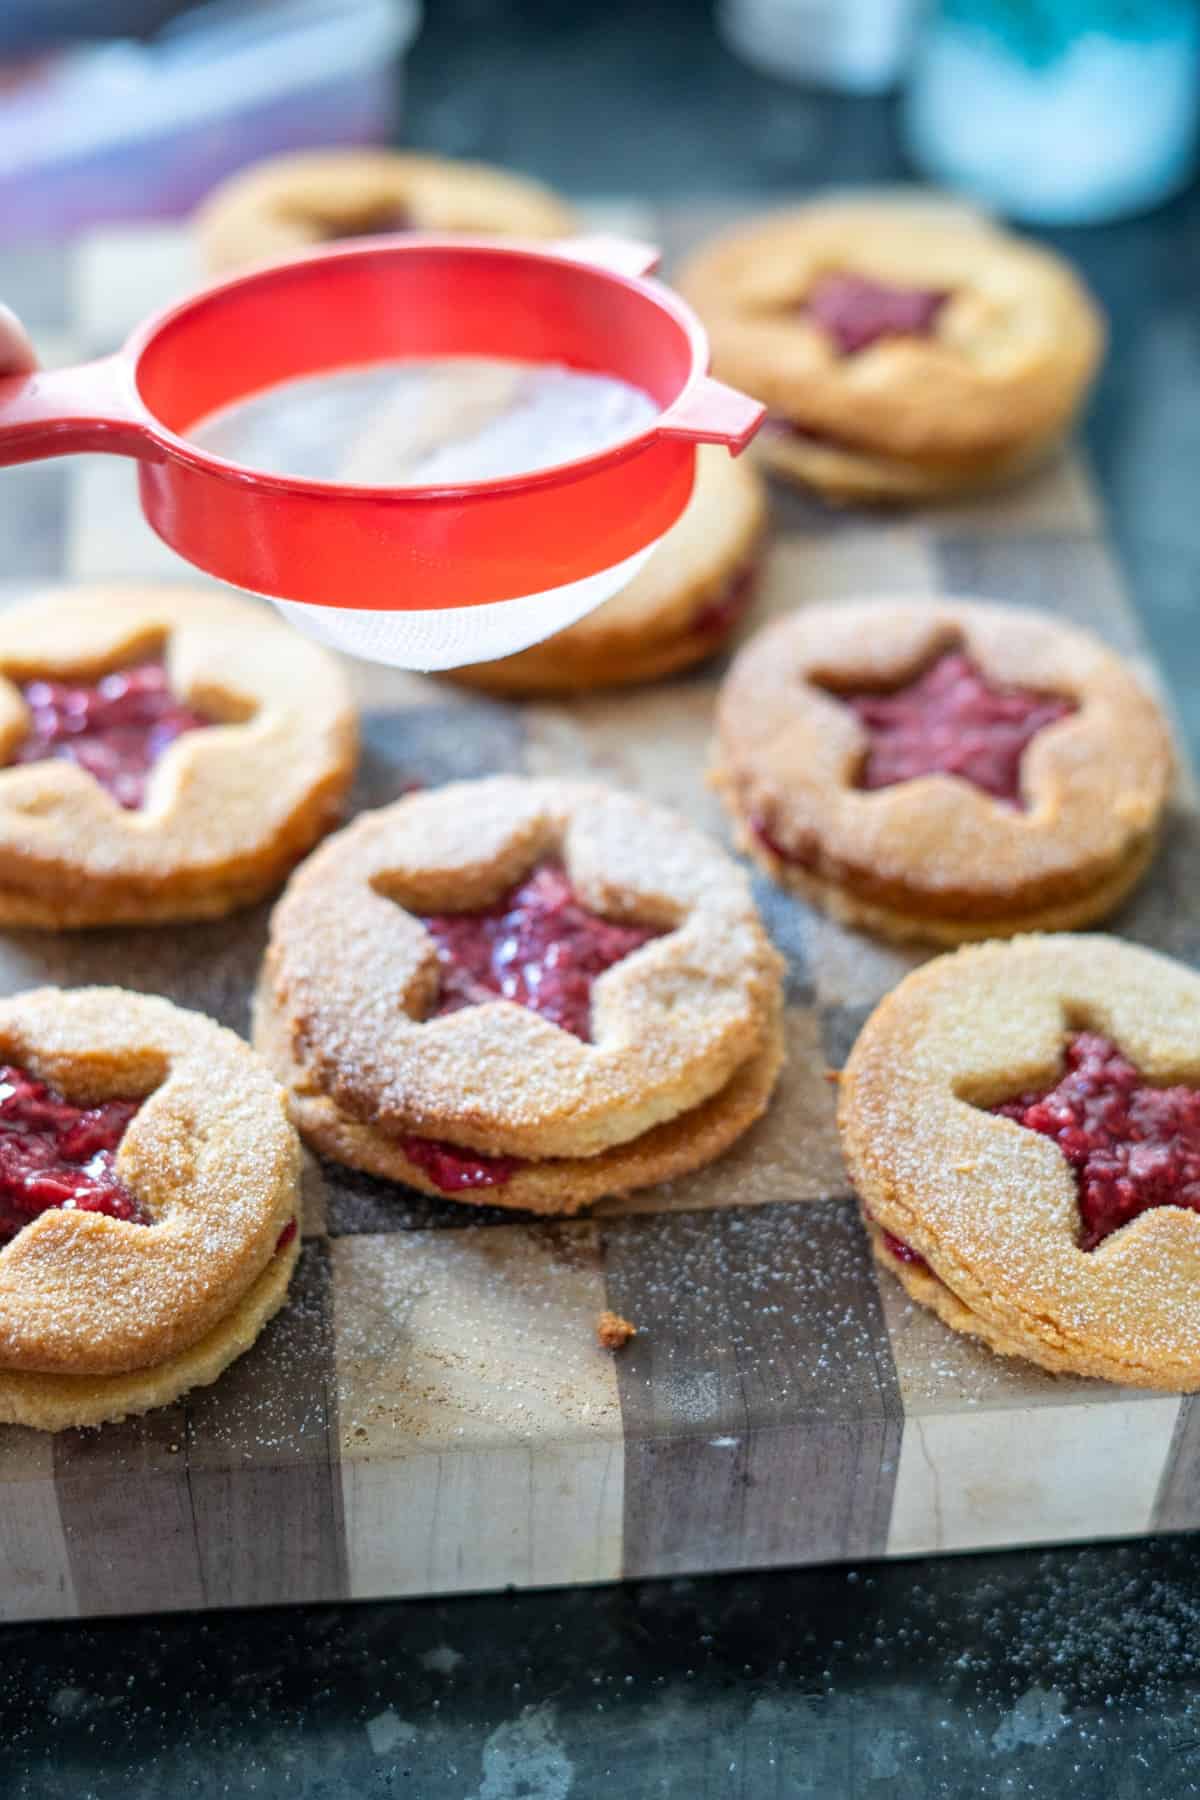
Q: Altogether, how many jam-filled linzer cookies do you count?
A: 8